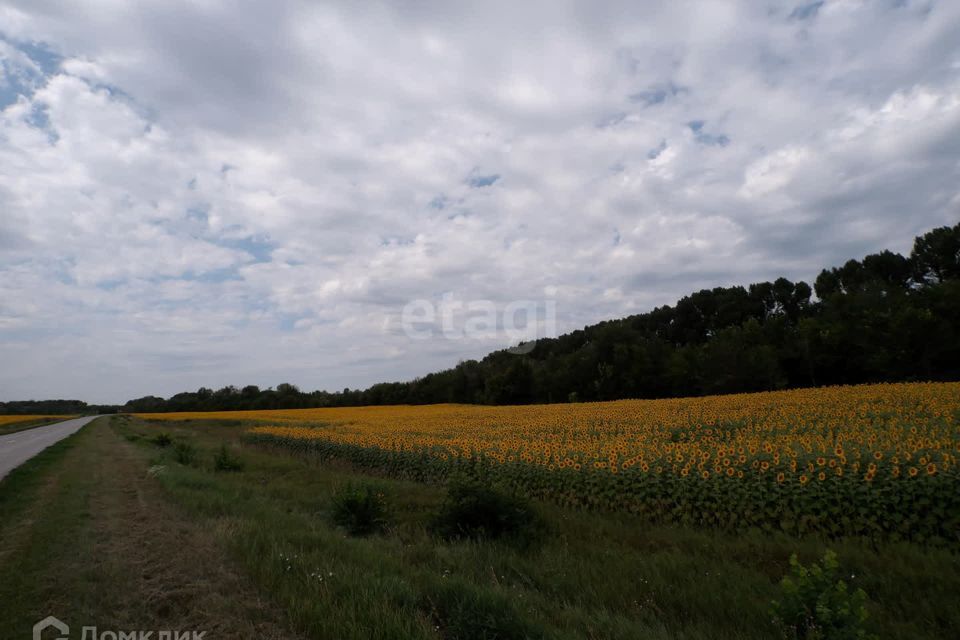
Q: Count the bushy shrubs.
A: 6